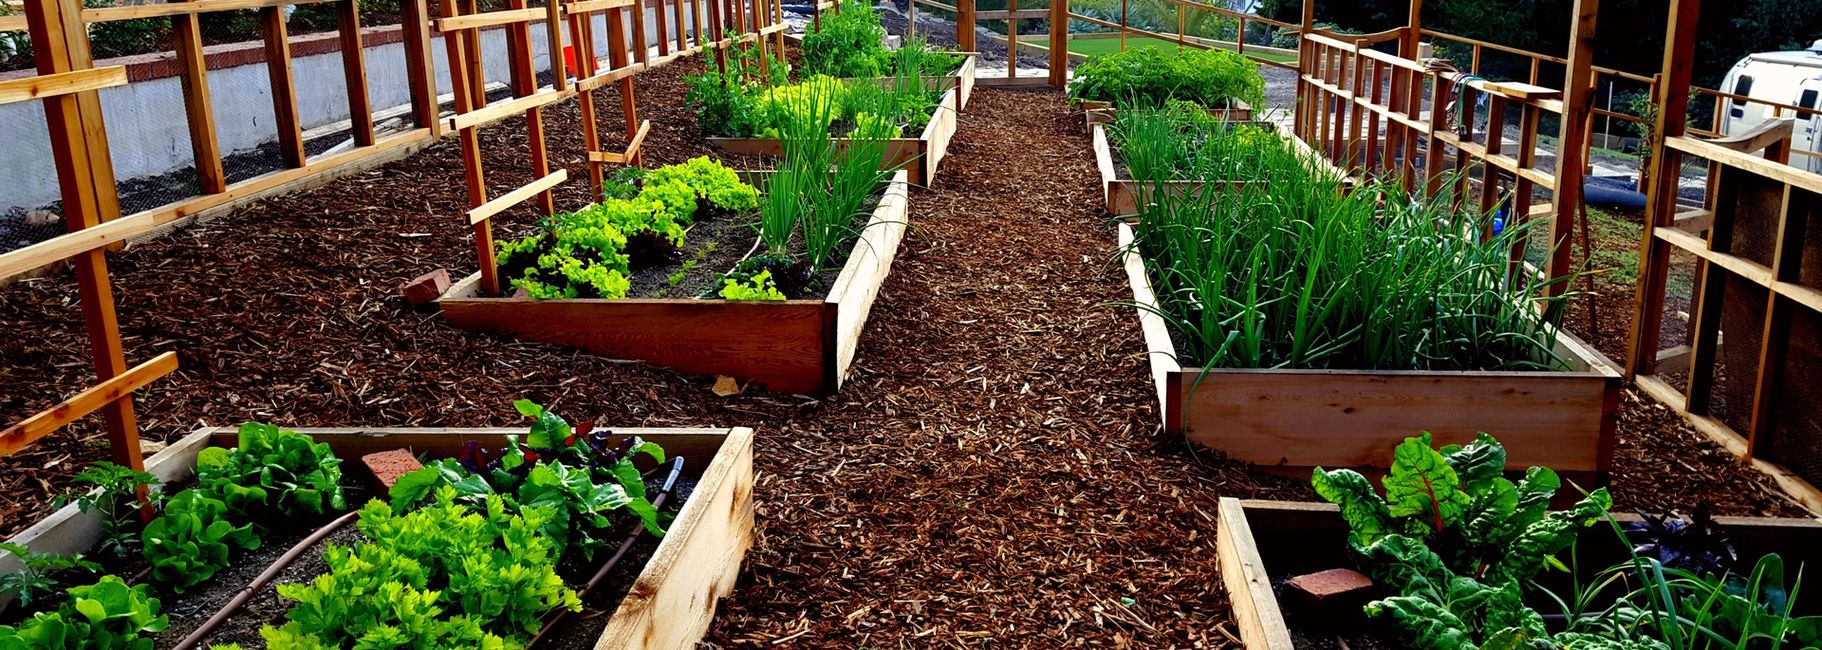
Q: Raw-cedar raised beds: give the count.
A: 8